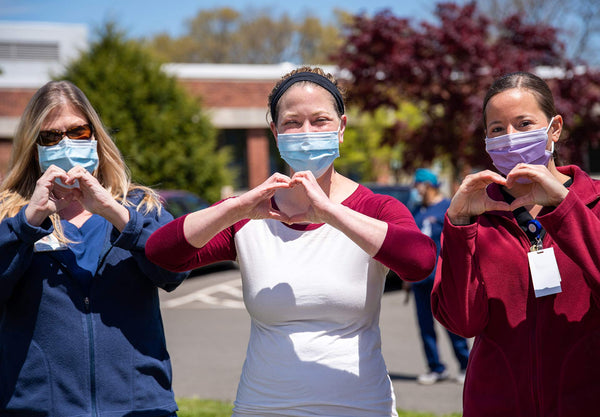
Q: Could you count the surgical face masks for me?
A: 4